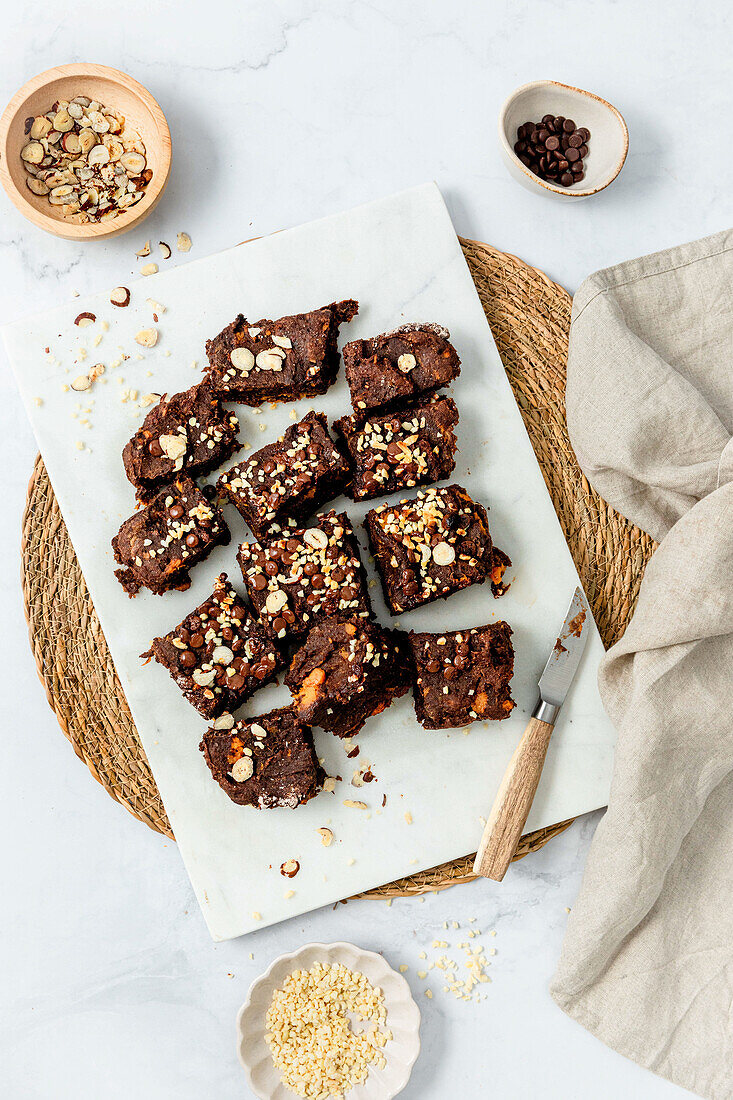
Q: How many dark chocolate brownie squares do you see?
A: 12